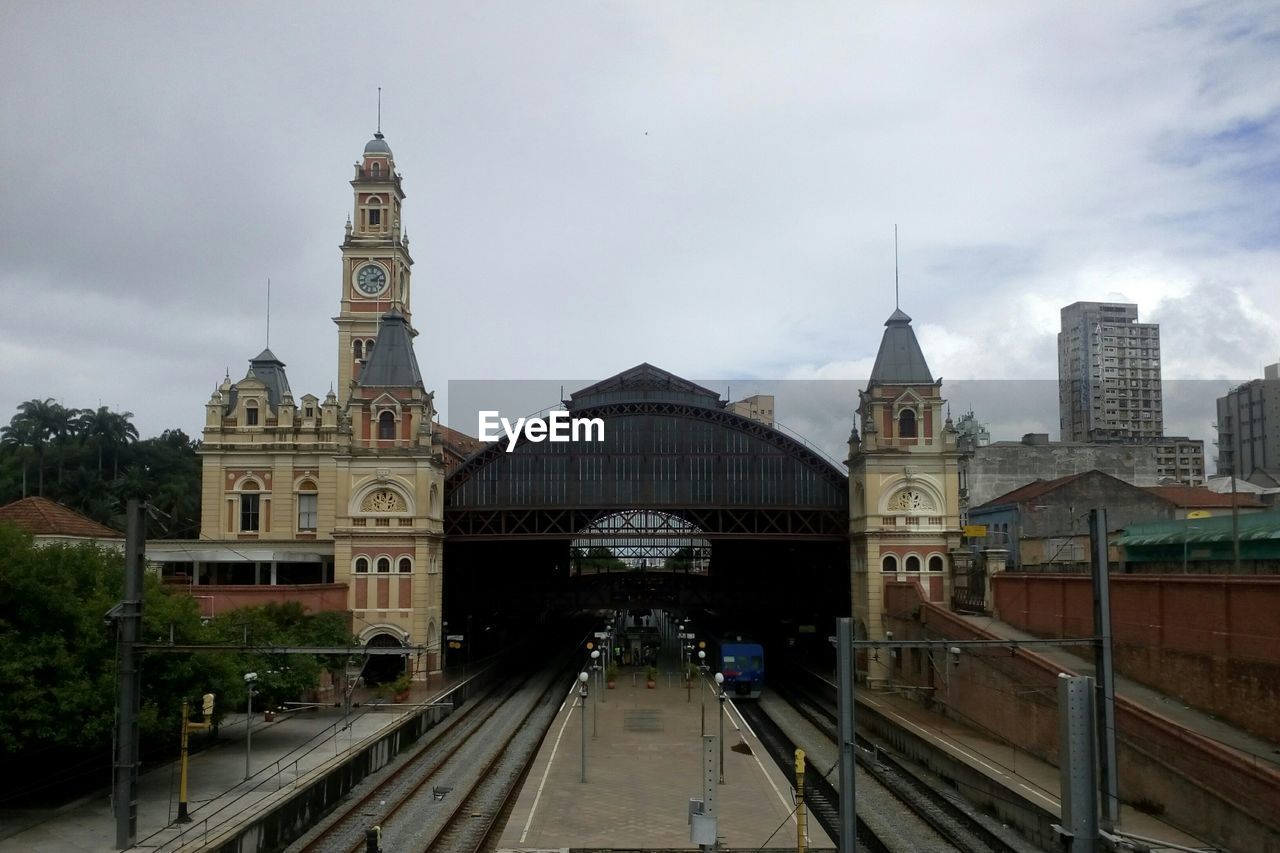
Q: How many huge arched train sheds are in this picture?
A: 1